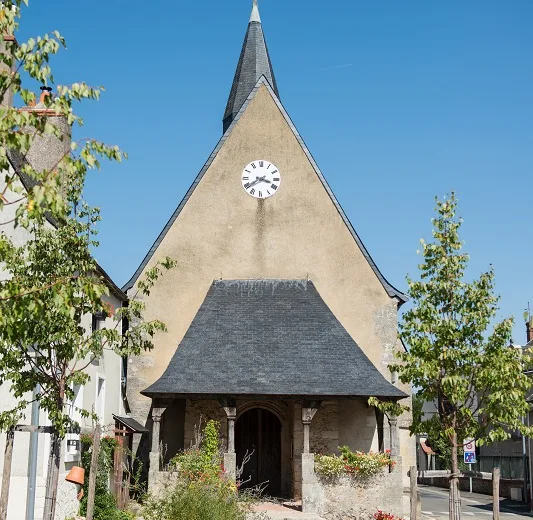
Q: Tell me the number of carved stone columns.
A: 4